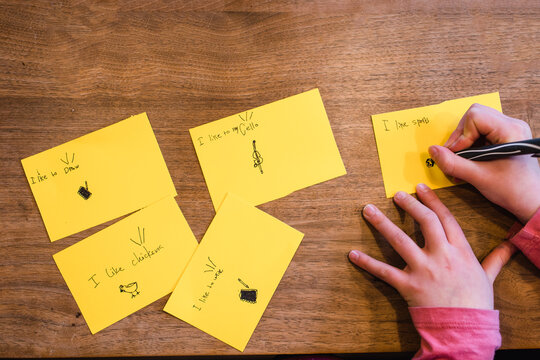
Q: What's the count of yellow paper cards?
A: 5